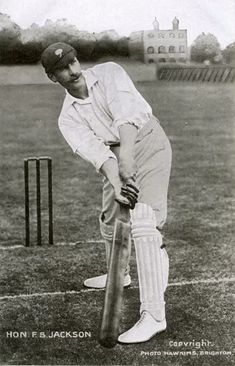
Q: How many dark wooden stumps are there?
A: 3